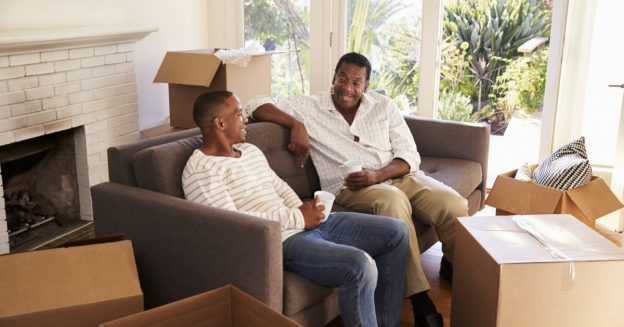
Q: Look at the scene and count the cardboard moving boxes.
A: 5